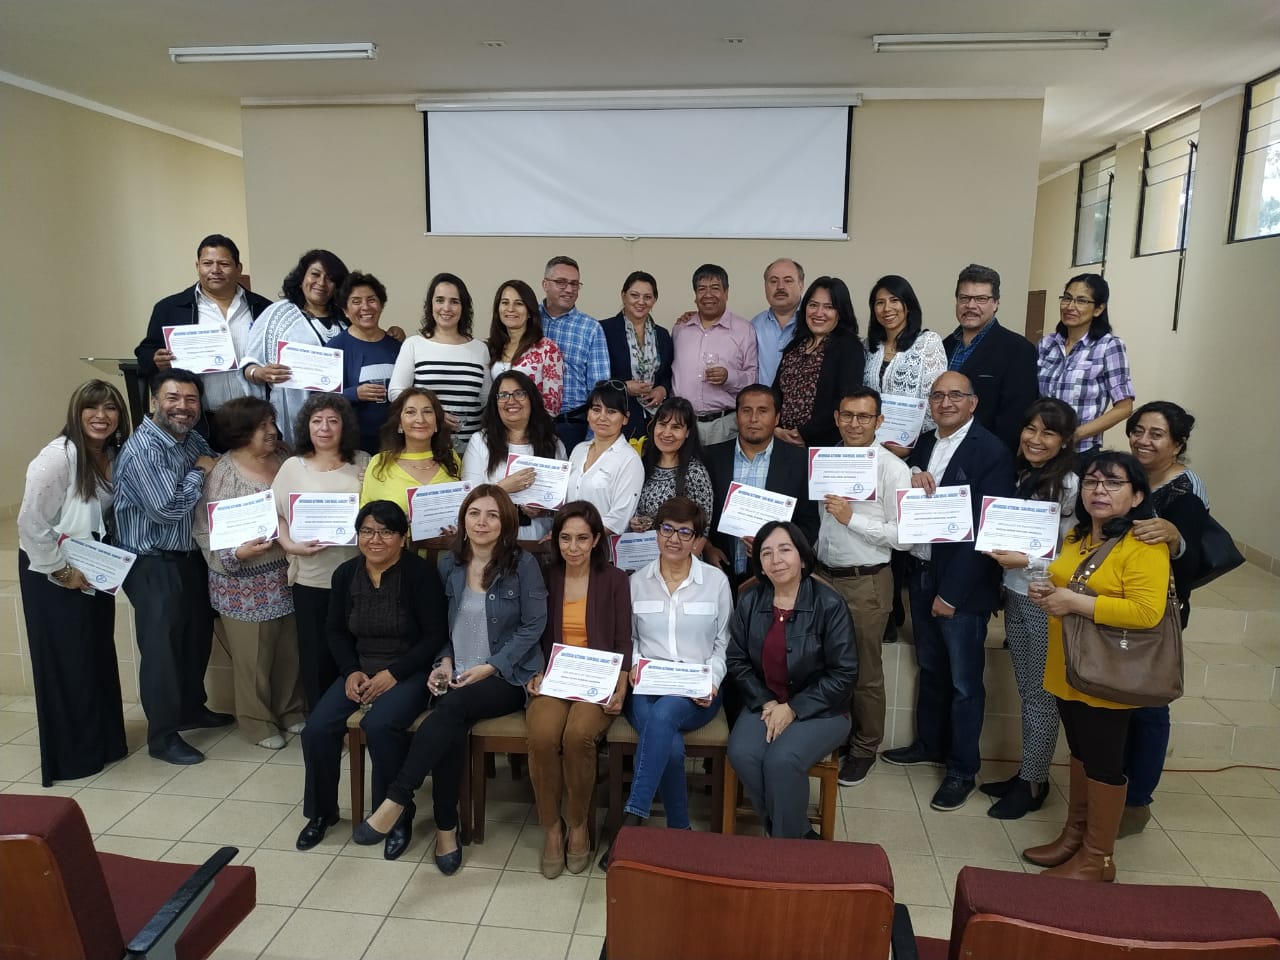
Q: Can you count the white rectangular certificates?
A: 15